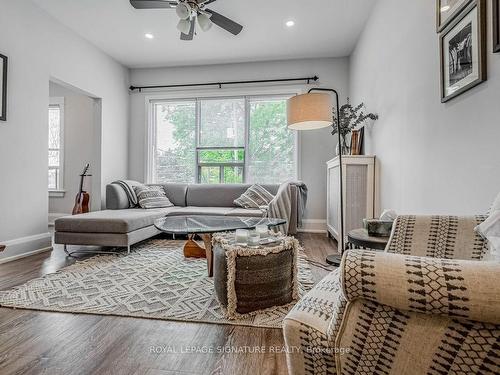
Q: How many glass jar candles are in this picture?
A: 3